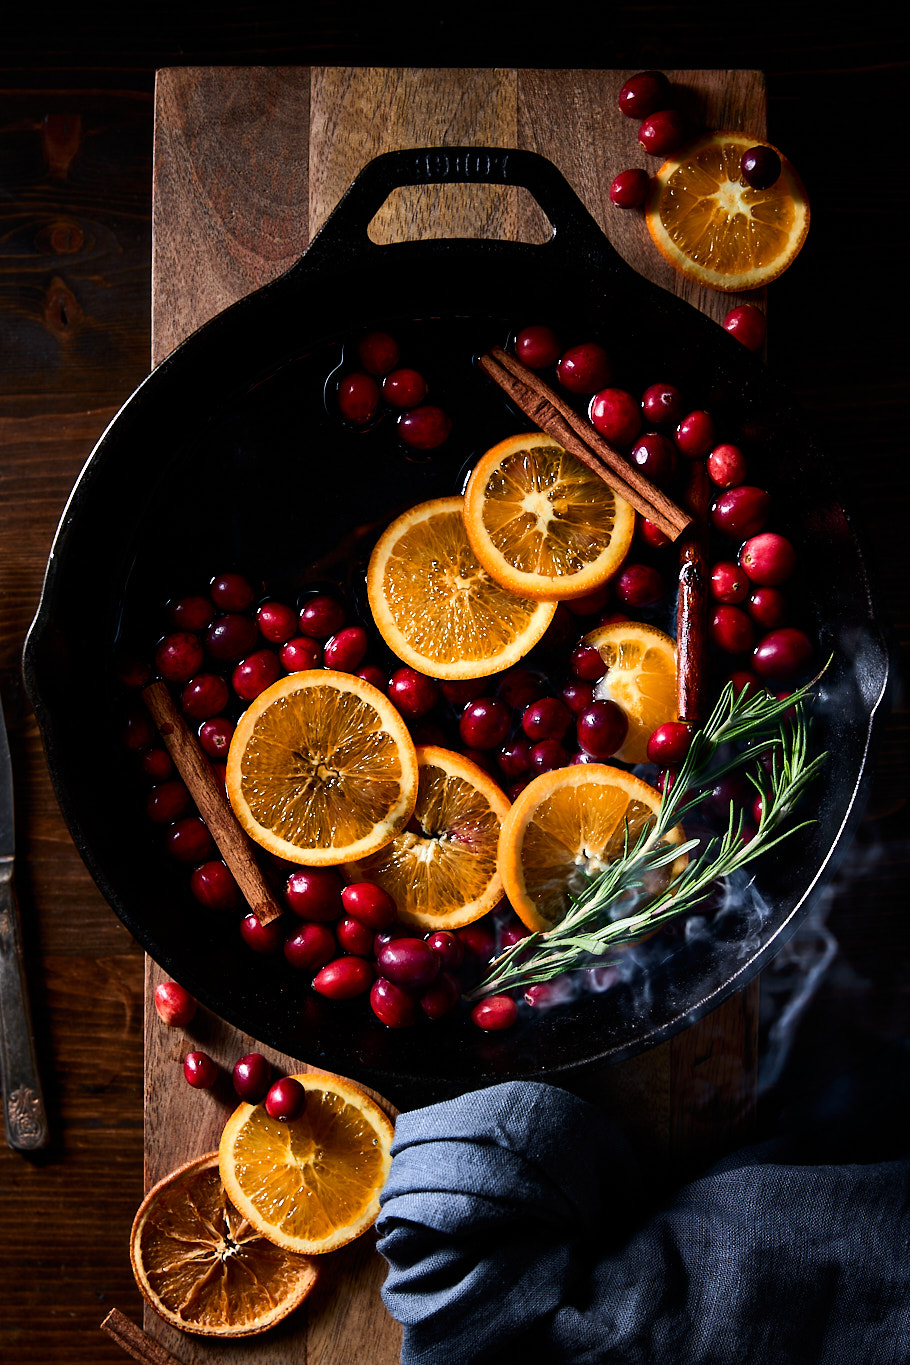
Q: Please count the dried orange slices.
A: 1